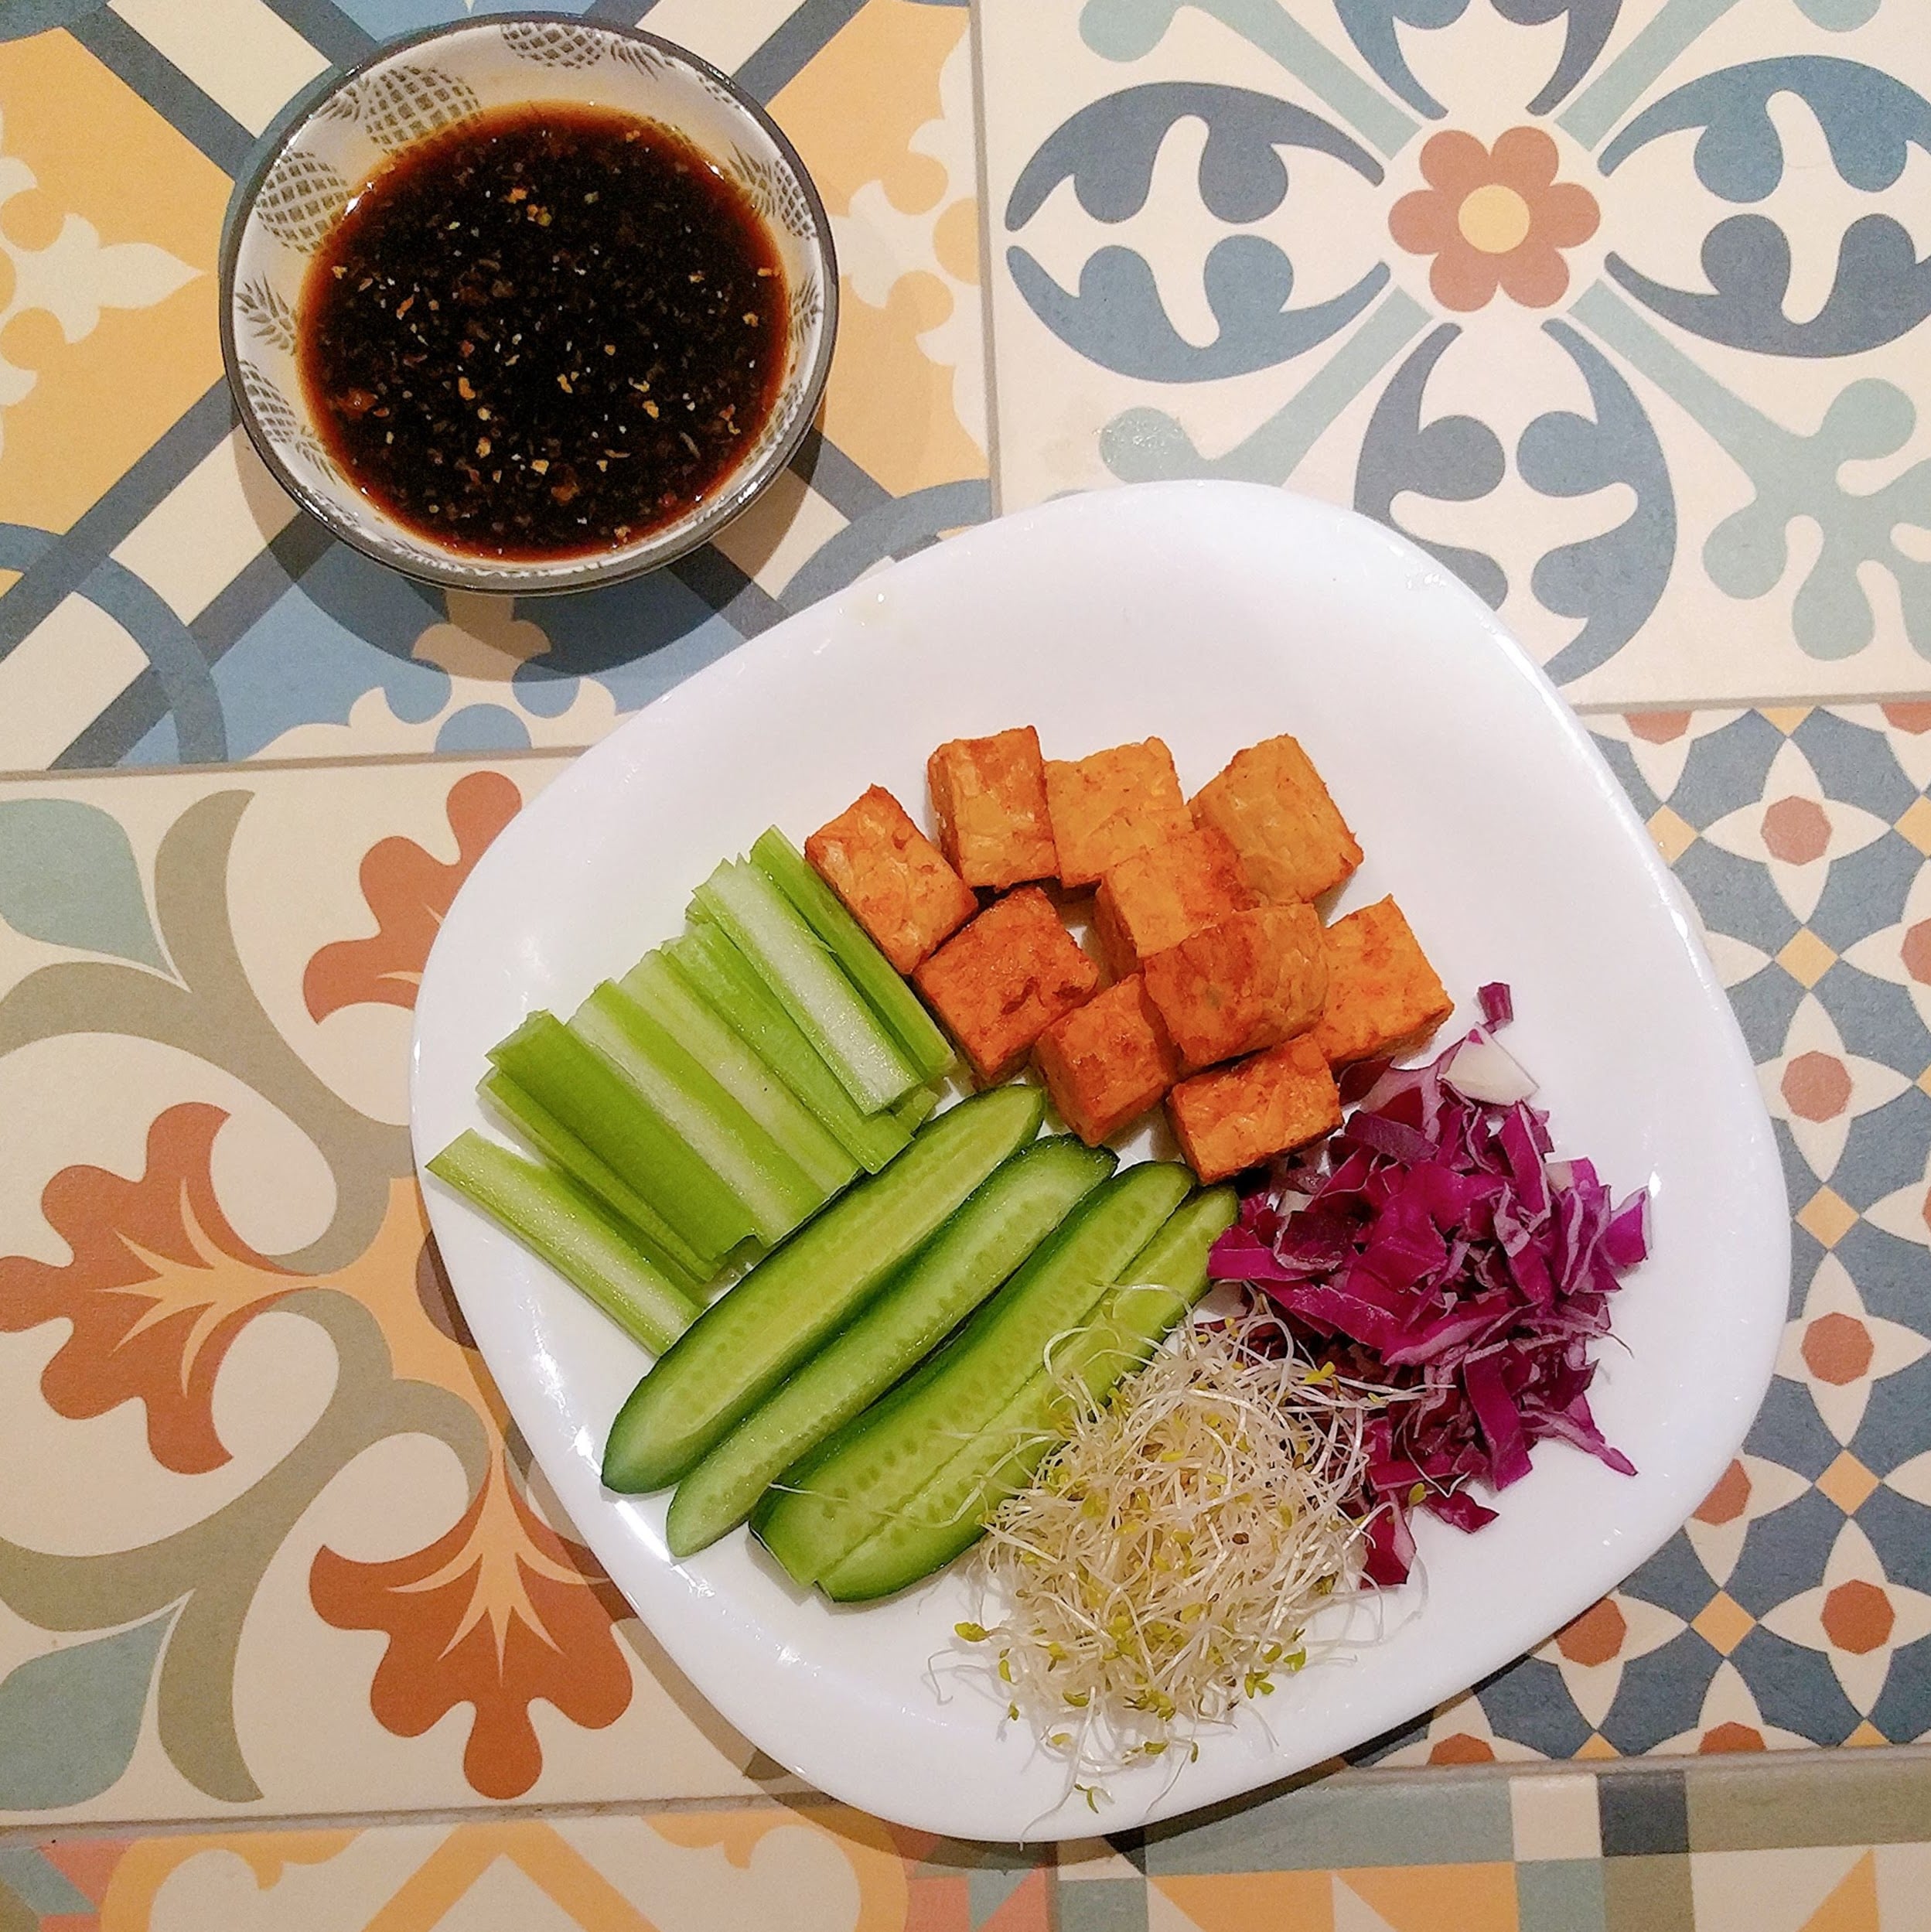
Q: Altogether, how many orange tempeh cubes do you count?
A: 10